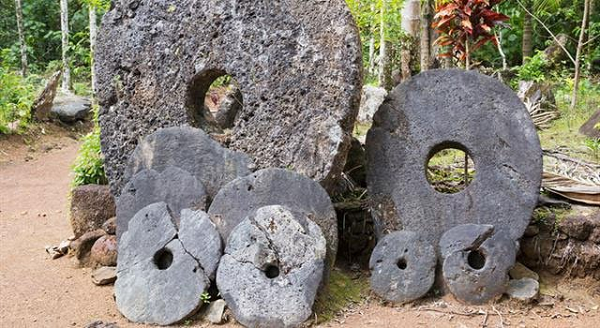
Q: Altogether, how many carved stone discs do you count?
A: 9